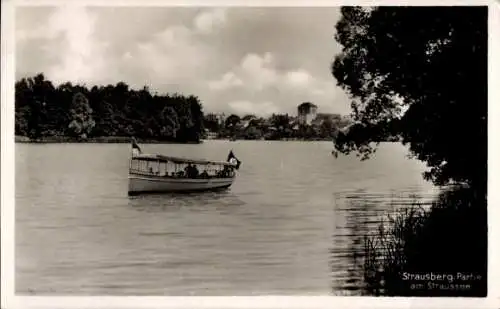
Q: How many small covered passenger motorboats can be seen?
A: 1